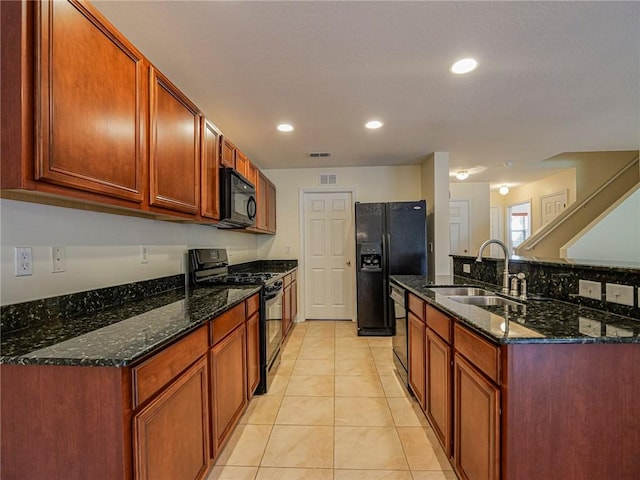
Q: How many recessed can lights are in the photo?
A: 3